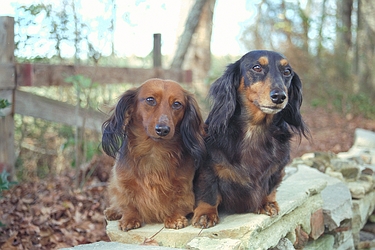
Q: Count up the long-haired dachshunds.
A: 2